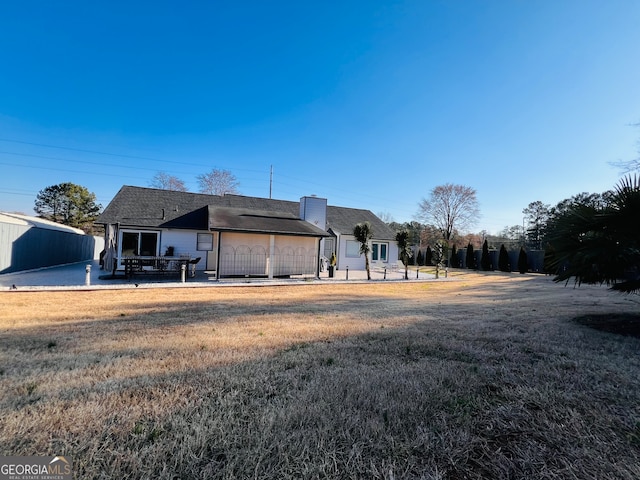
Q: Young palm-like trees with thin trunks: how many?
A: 3